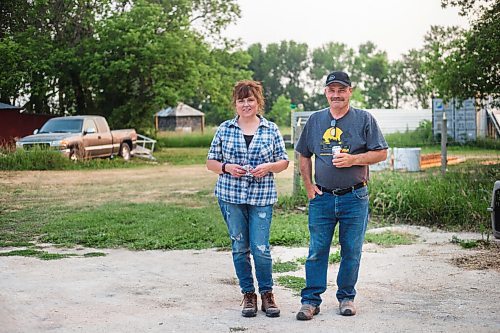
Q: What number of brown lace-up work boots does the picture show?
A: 2